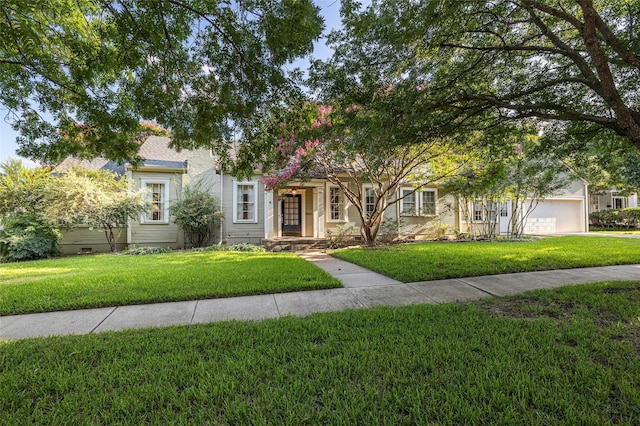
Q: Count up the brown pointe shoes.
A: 0